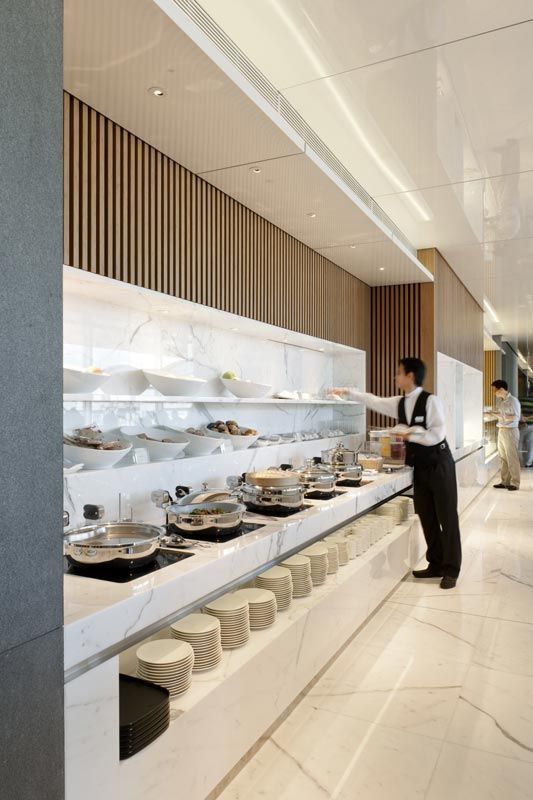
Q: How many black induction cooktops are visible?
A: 5